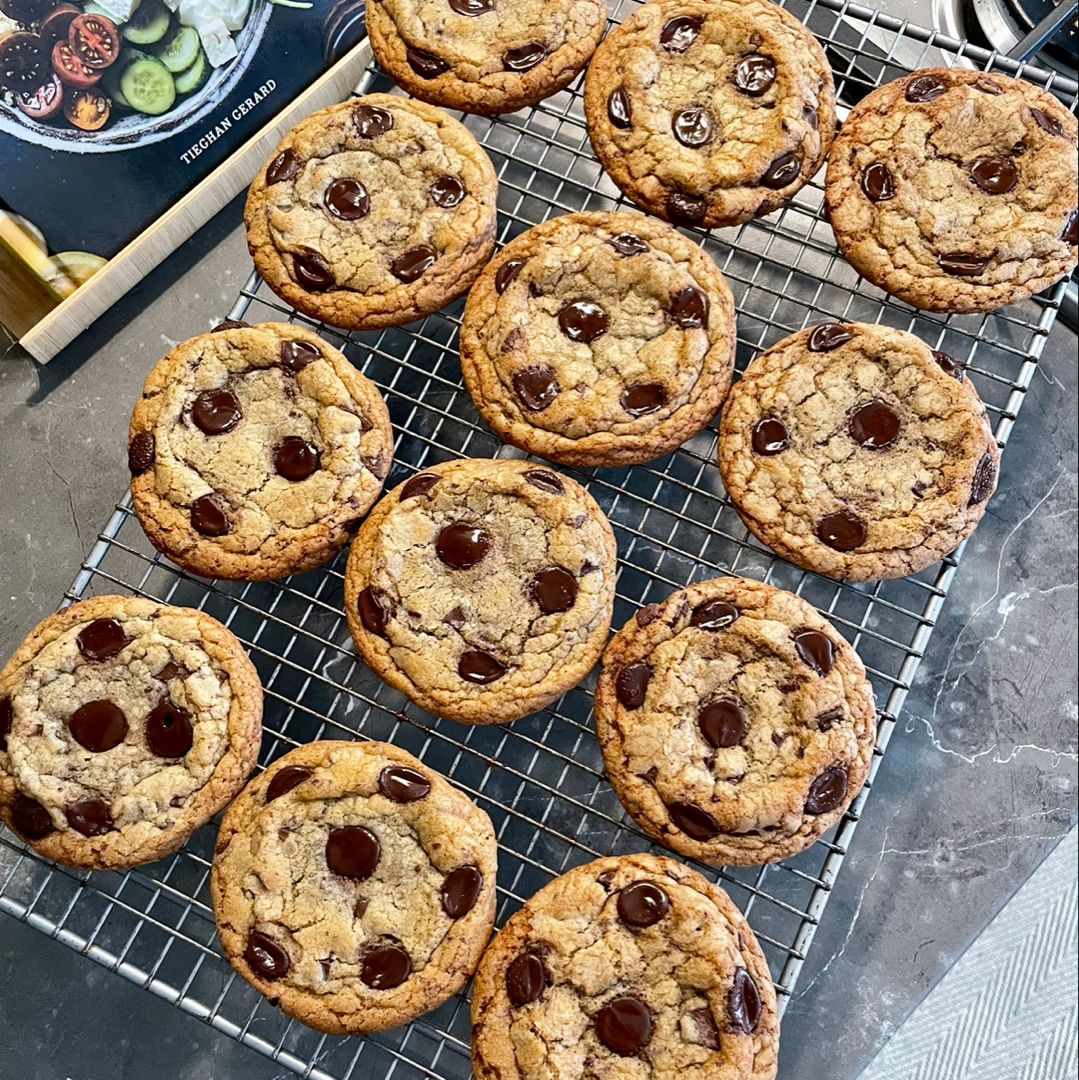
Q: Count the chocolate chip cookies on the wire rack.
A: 12